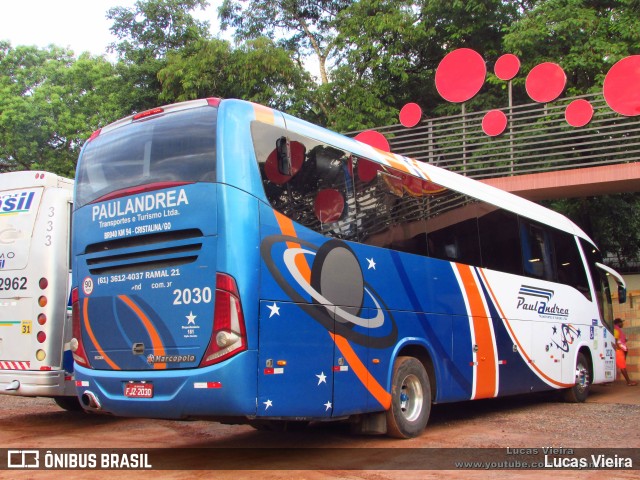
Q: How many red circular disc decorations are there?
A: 8